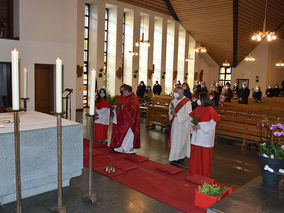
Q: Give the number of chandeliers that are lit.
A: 8